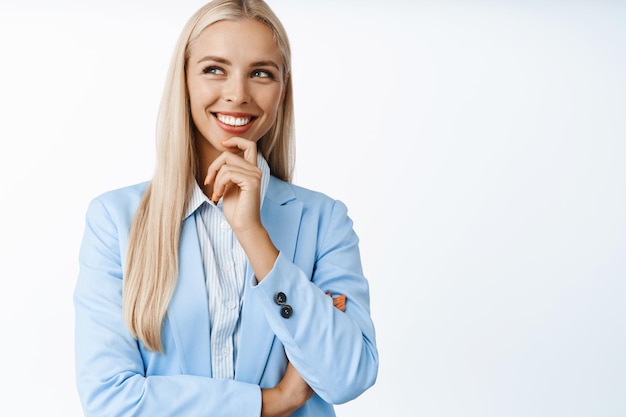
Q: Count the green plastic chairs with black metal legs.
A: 0